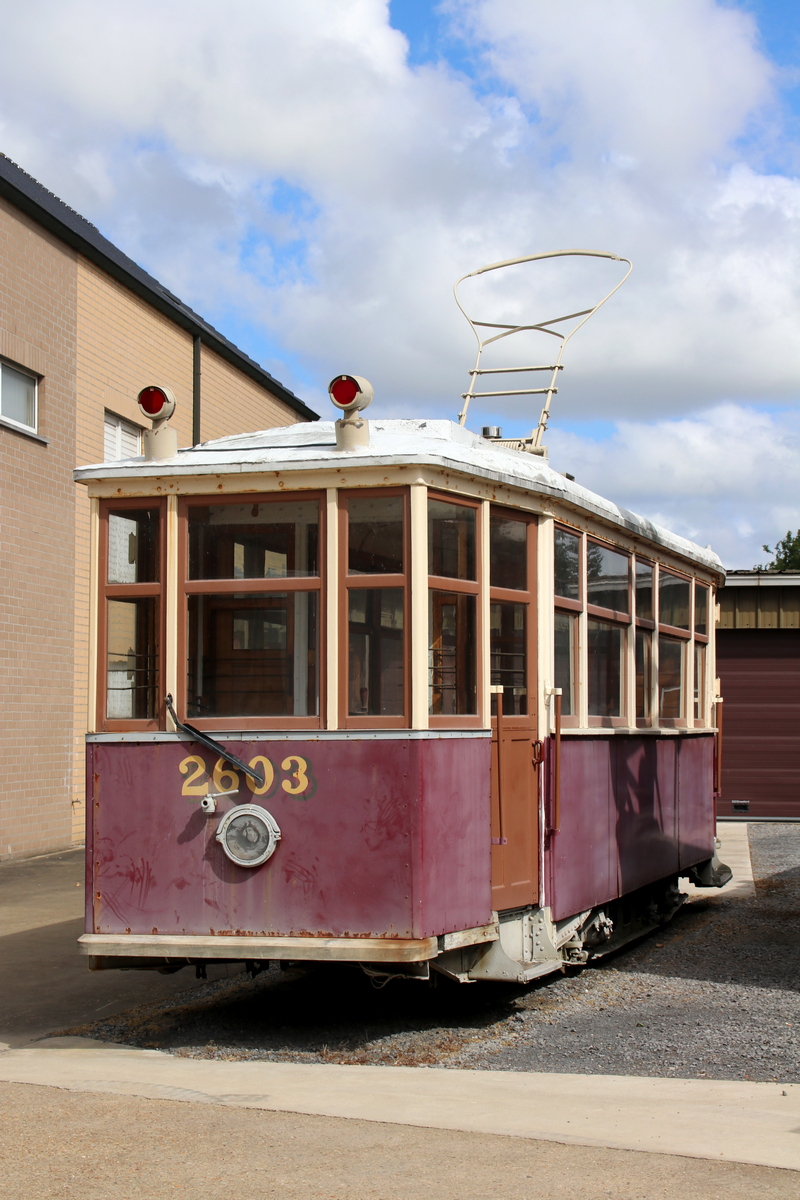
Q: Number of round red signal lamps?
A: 2